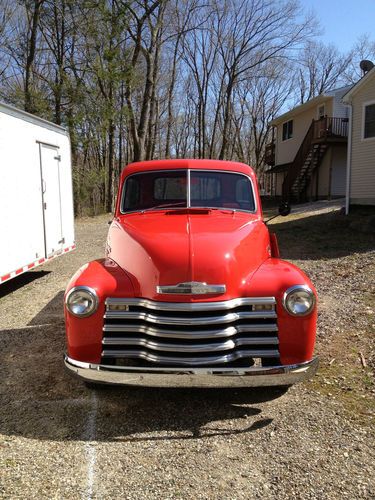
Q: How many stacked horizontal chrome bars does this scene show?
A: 5